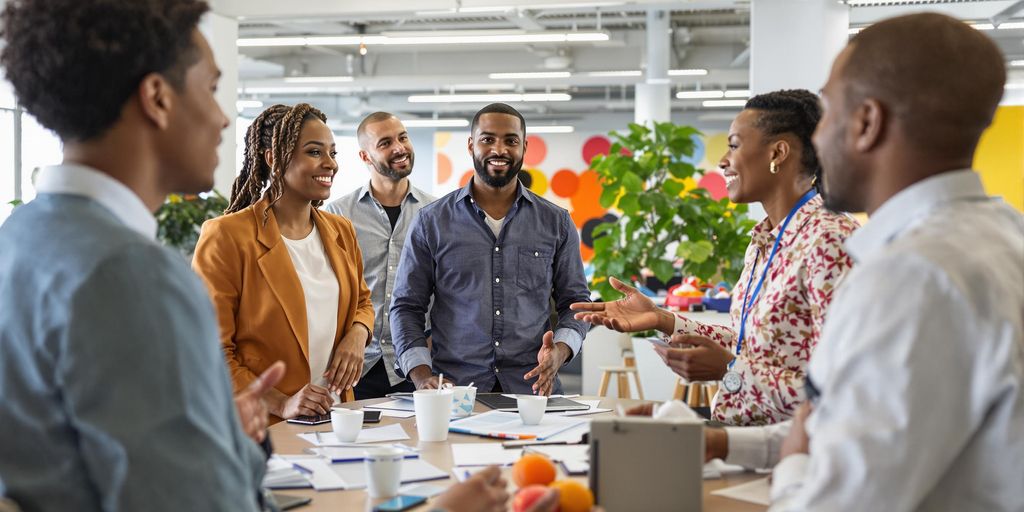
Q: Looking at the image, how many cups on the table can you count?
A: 5